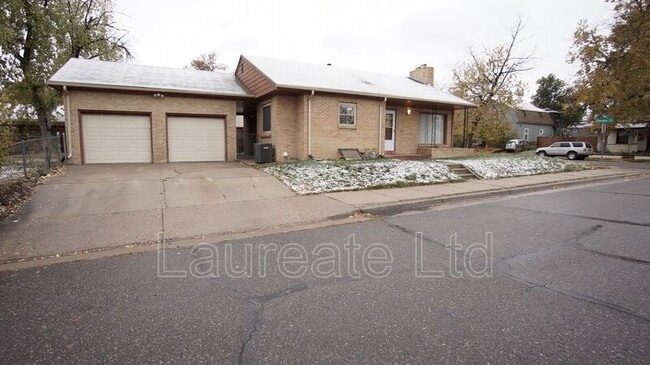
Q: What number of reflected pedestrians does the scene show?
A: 0